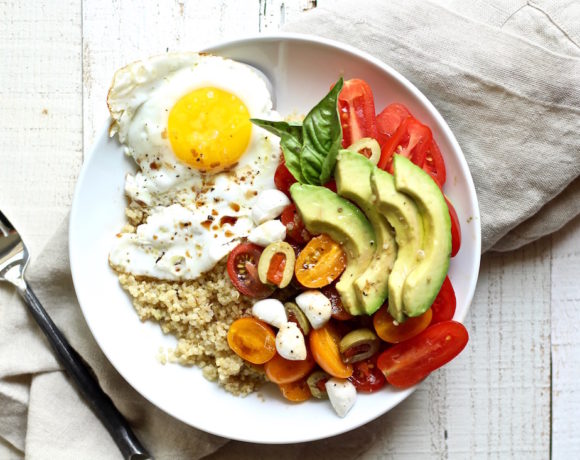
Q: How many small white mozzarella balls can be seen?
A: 6